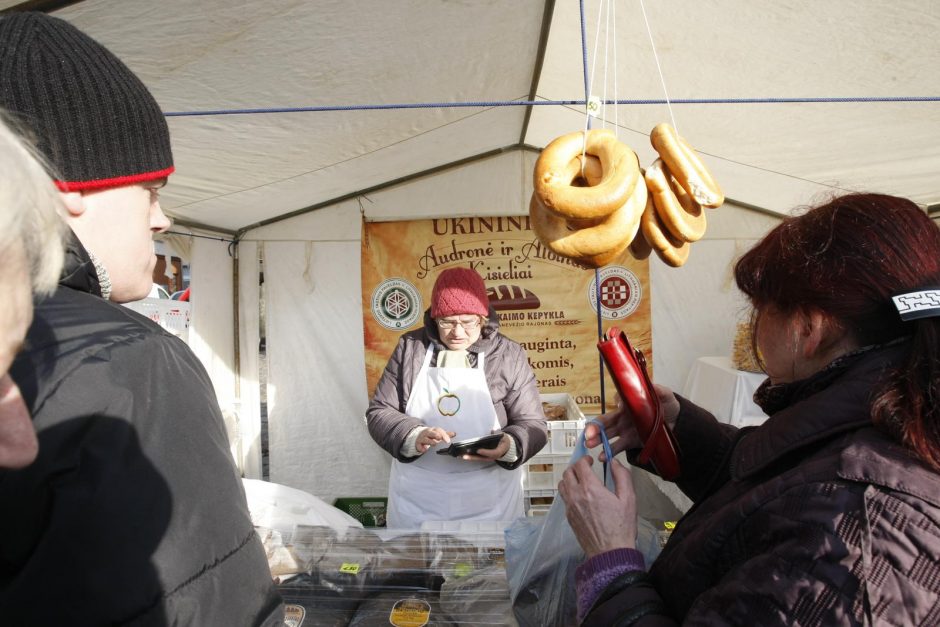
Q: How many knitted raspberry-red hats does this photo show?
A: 1